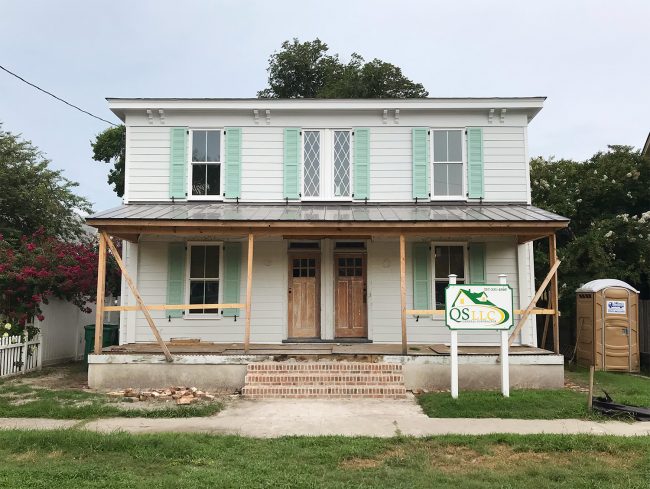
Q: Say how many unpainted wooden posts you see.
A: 4